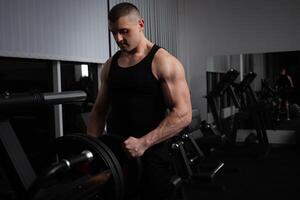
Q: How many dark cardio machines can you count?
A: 2